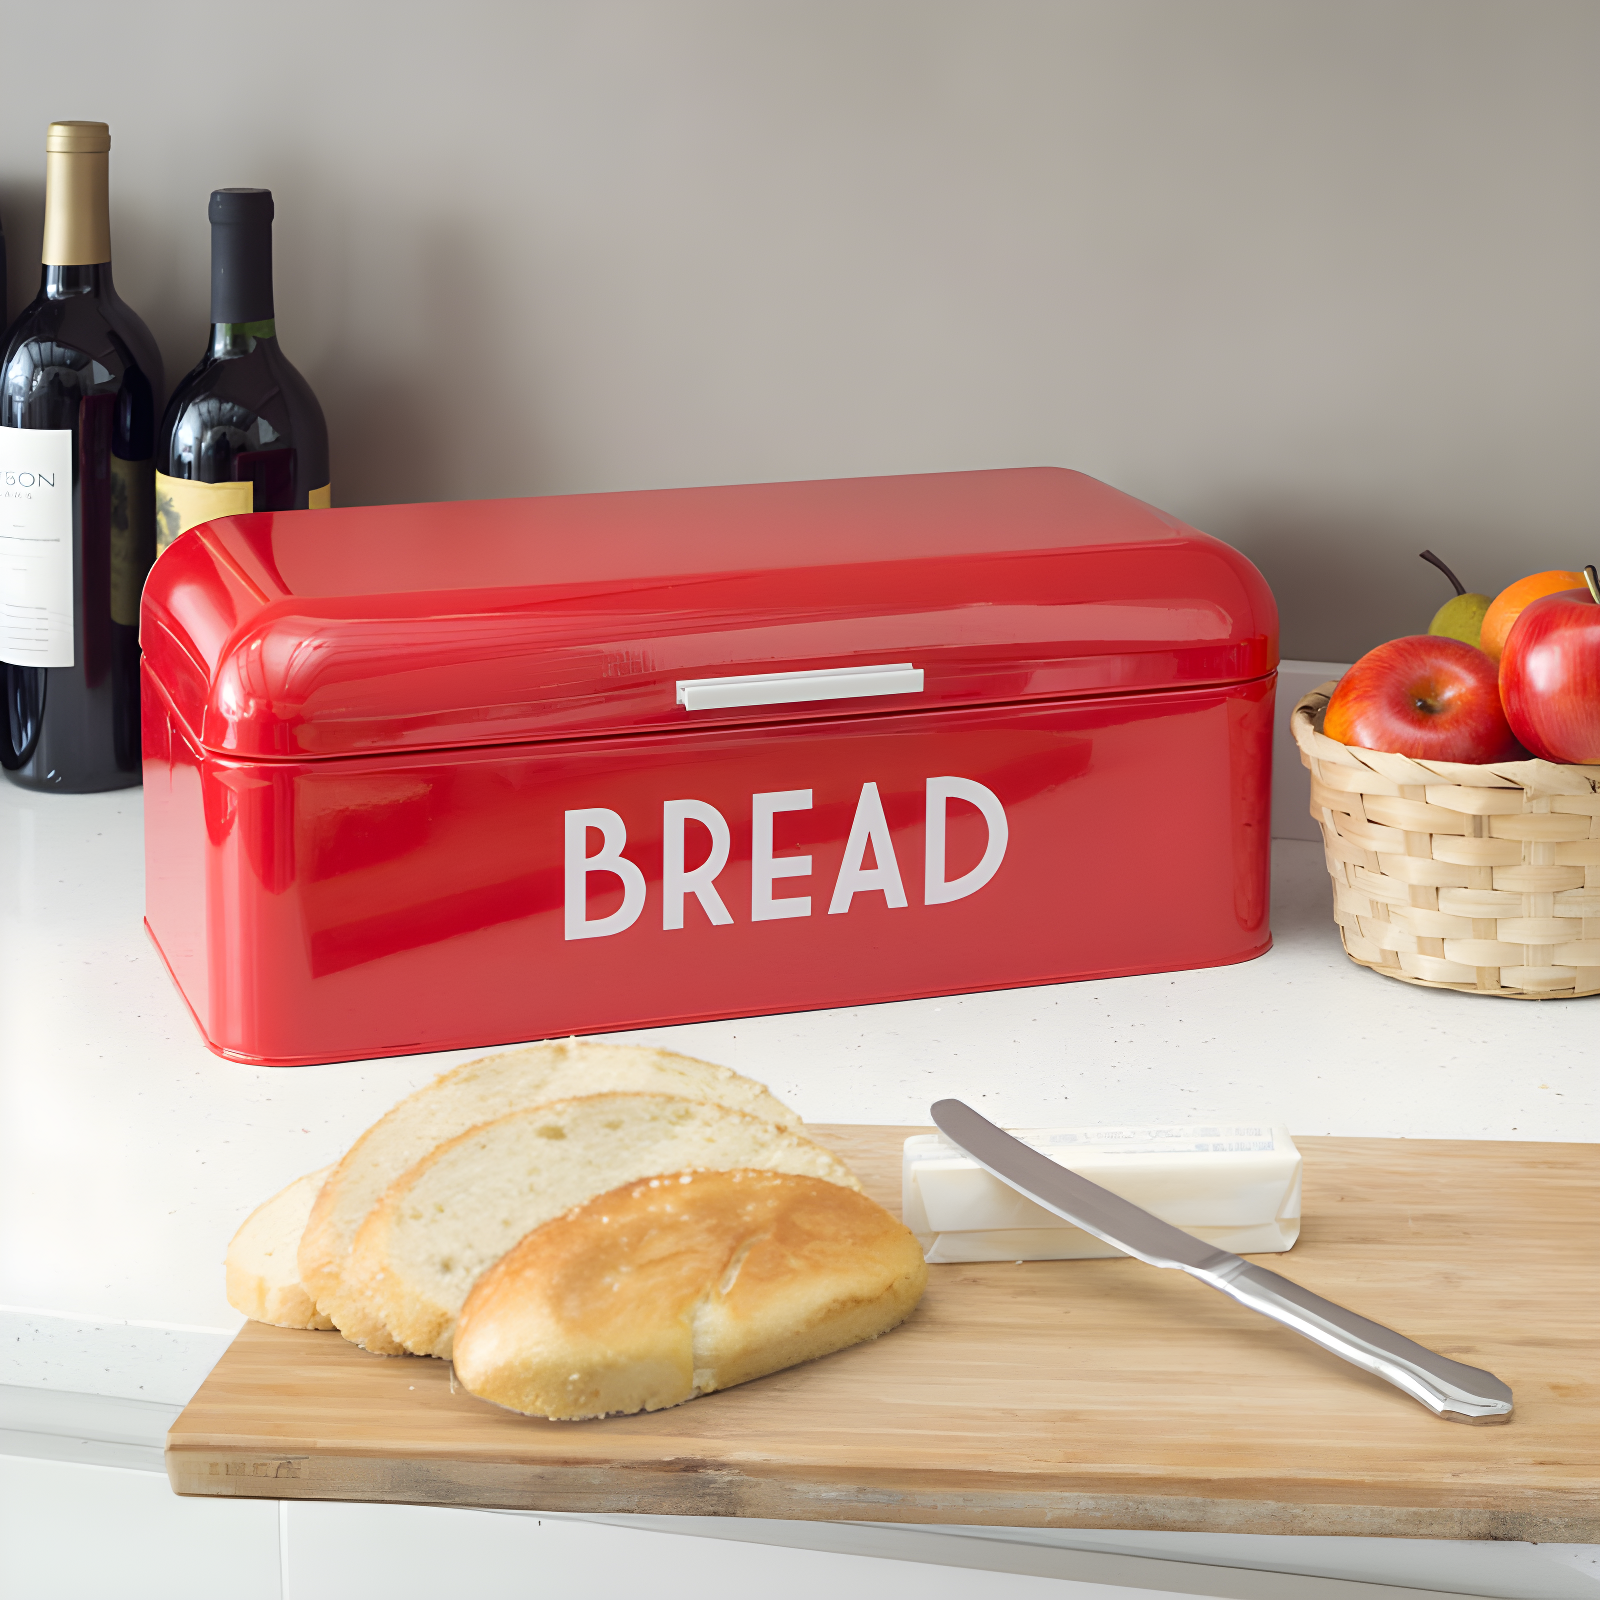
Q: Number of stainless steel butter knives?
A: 1